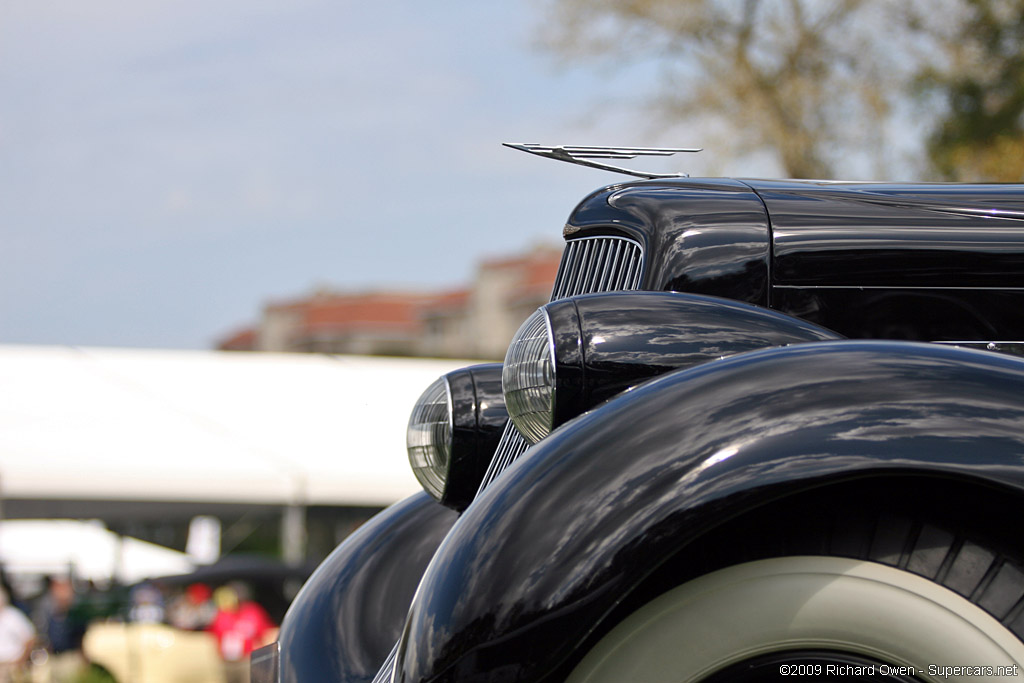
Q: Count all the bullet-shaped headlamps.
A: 2